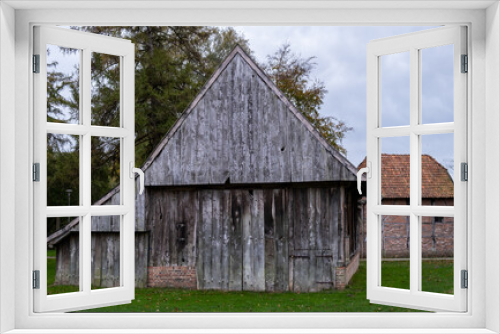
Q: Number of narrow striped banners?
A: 0